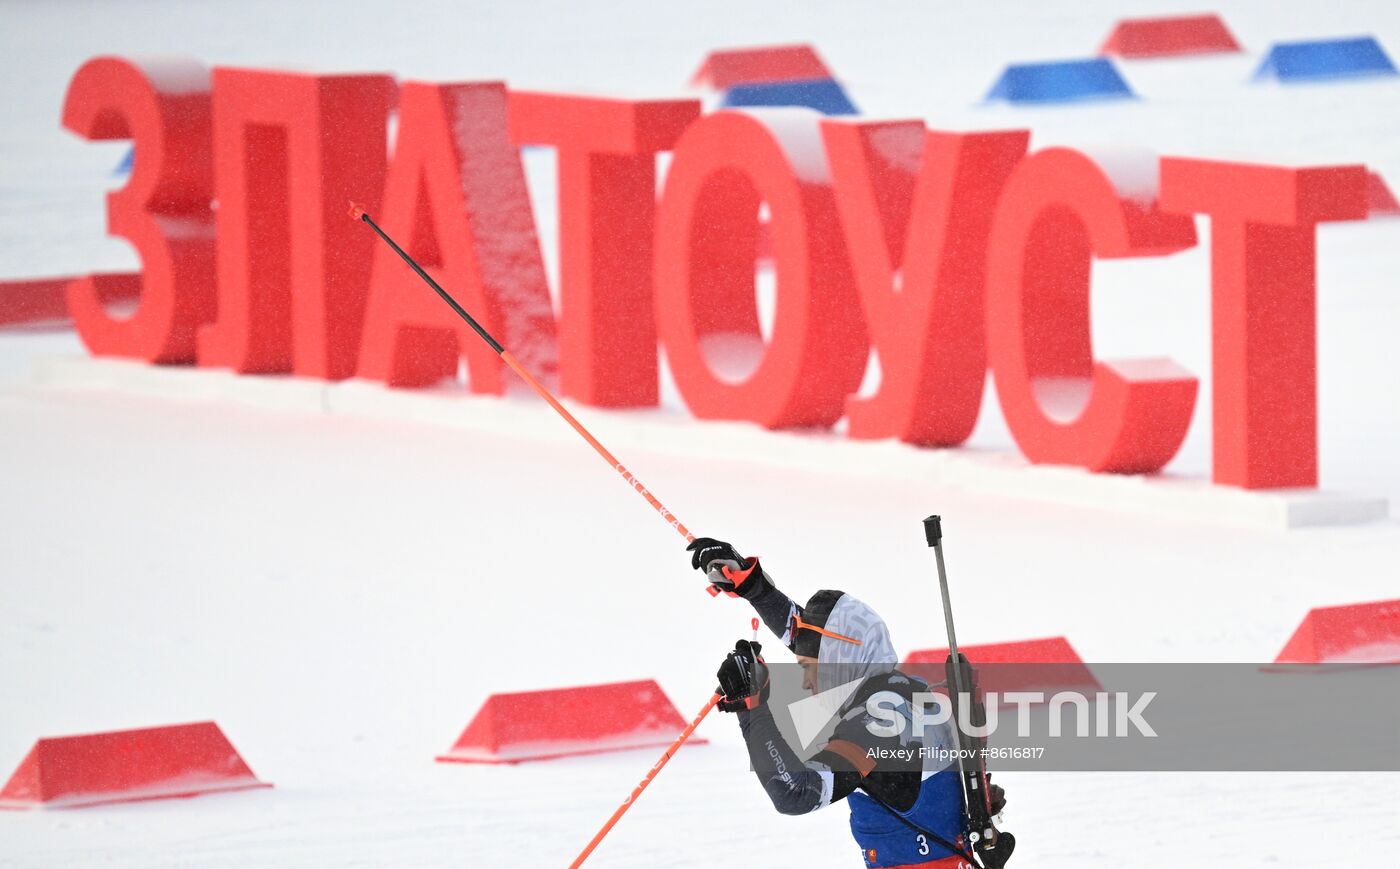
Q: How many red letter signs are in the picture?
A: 8